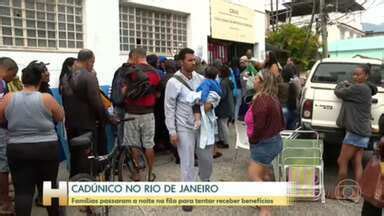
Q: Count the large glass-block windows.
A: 2